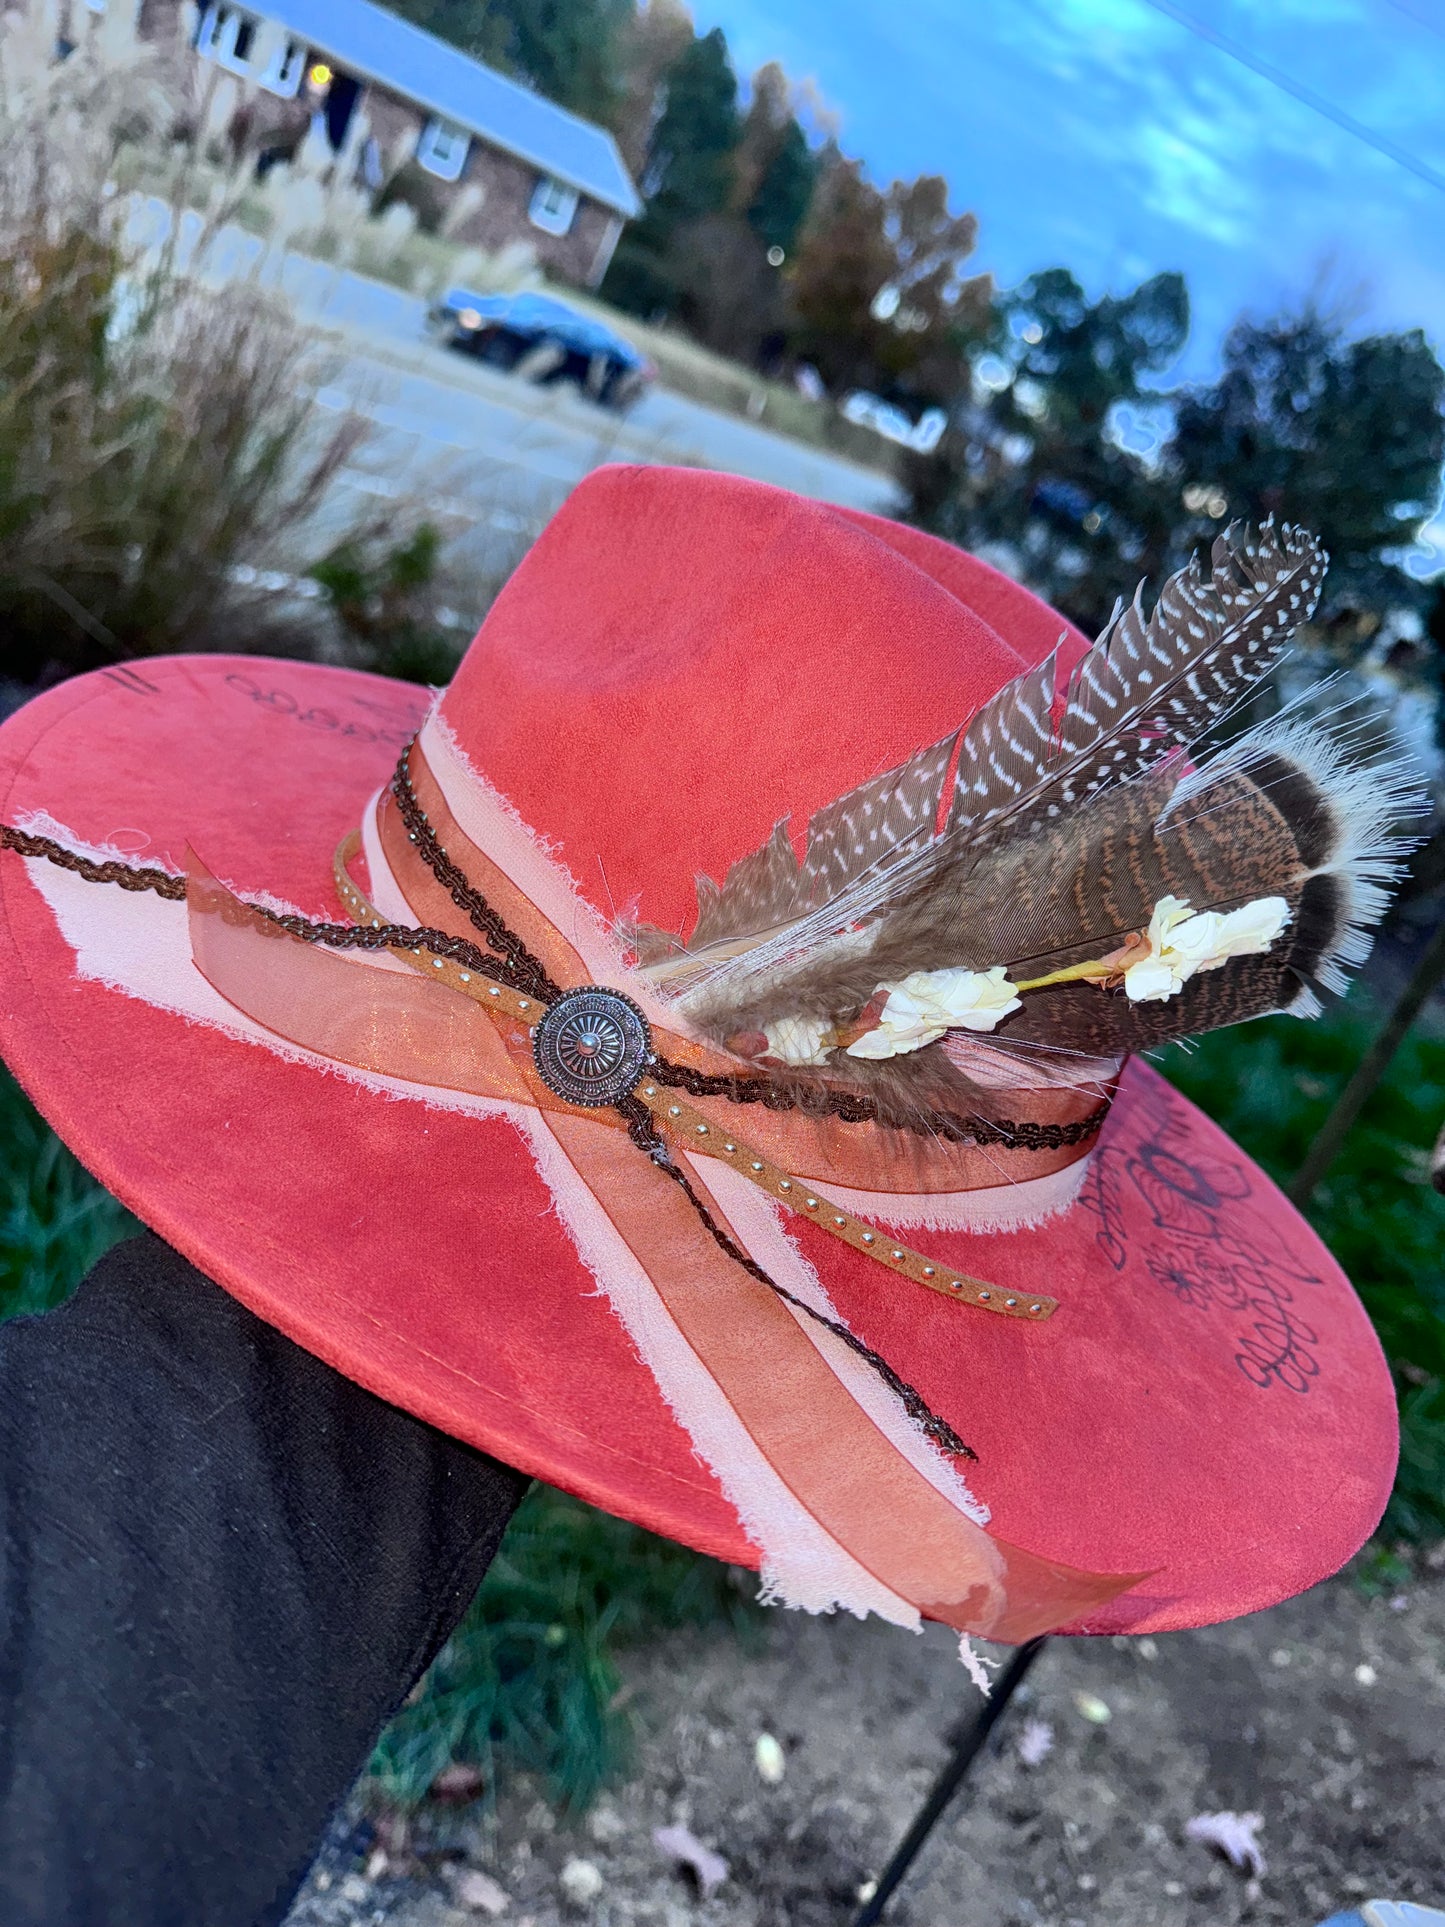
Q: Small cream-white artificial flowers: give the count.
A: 3